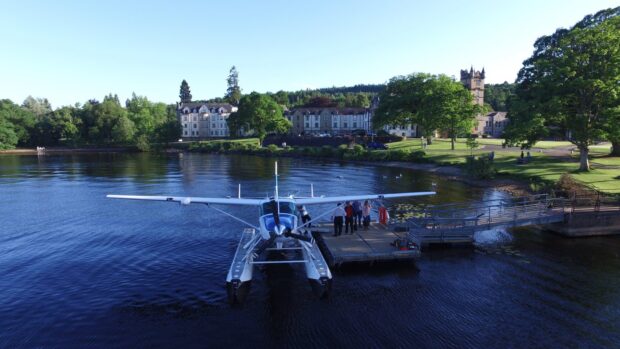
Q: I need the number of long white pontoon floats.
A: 2